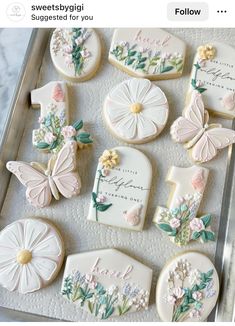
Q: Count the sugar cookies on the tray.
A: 12